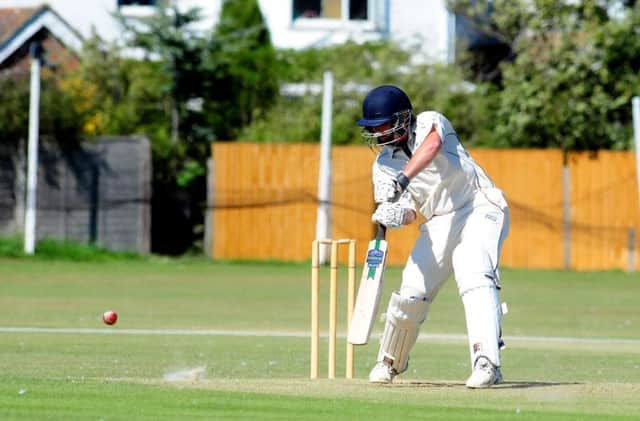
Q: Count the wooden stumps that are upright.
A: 3